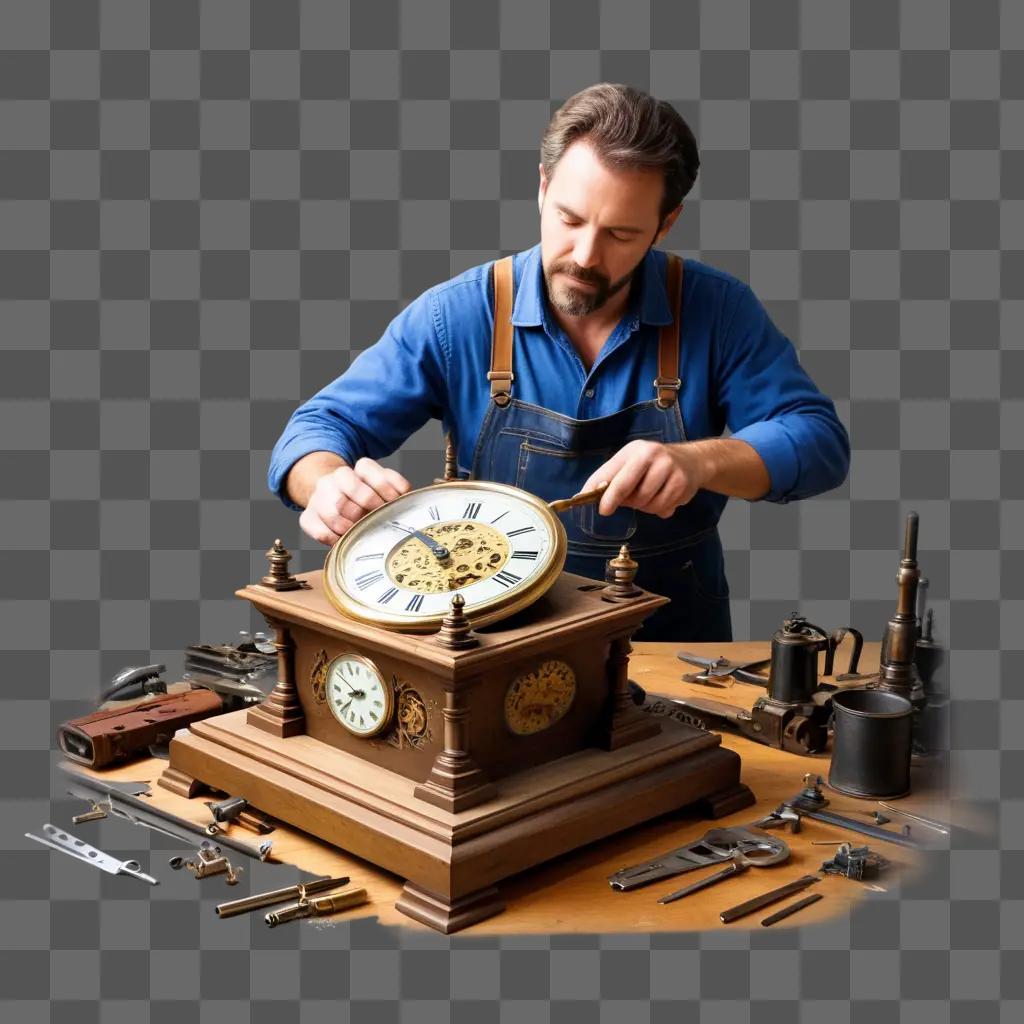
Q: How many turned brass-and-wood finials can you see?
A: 4